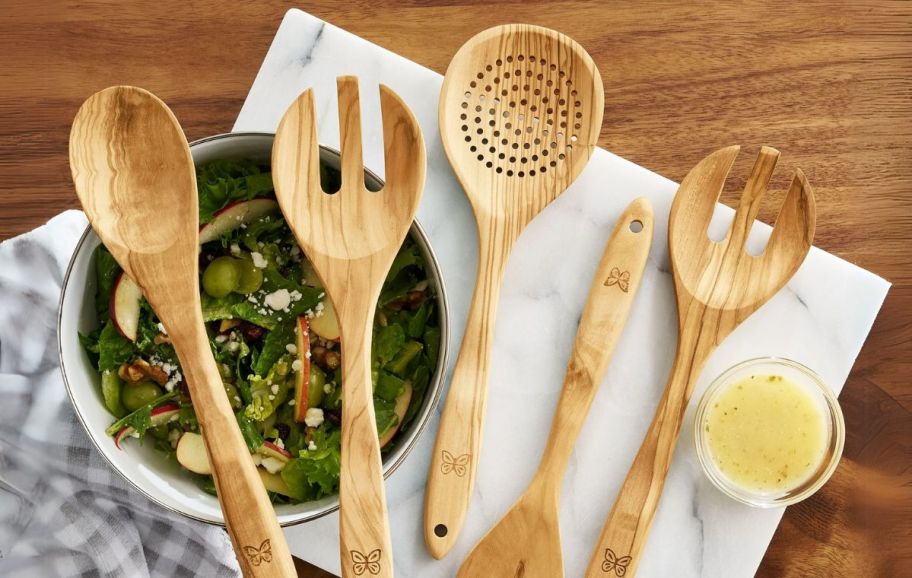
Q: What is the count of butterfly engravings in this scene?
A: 5